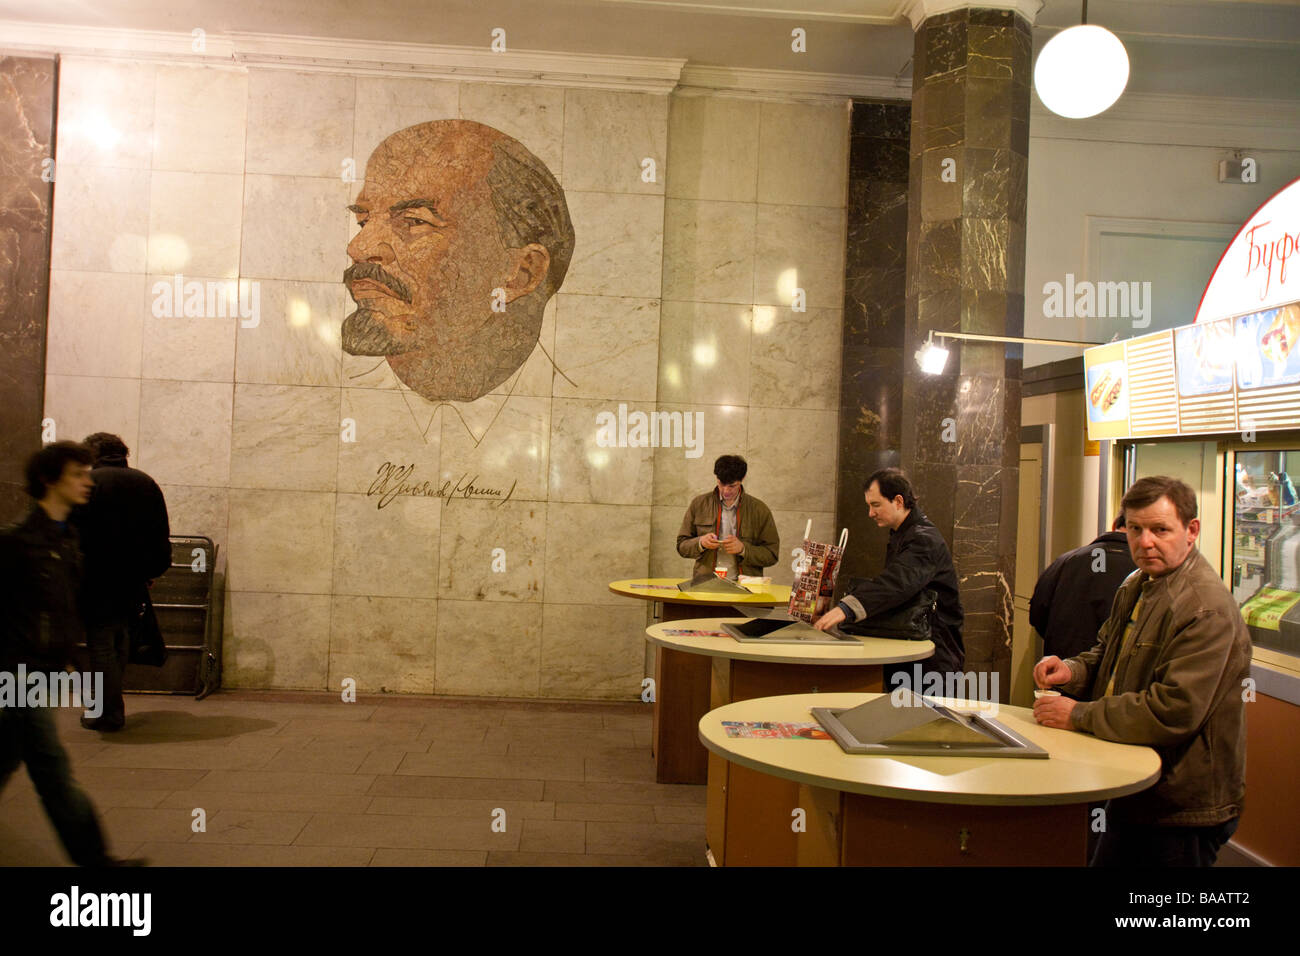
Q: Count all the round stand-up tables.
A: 3